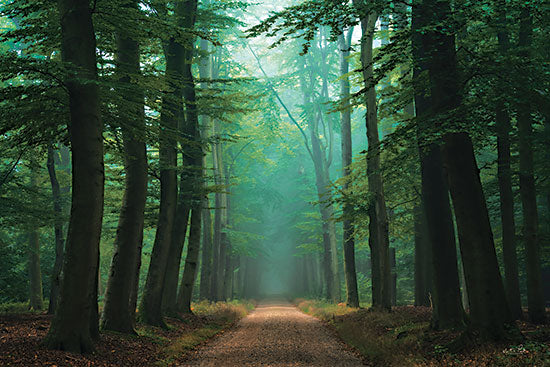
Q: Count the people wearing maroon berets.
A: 0